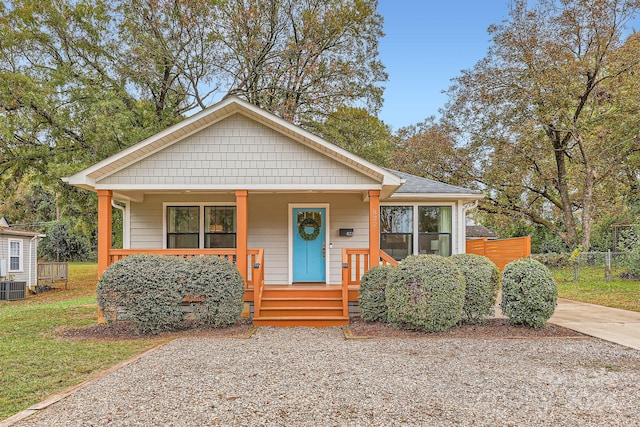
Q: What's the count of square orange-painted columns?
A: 3